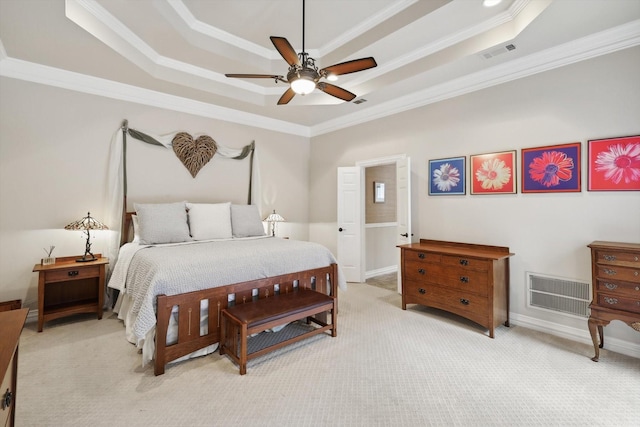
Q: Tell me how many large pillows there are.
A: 3